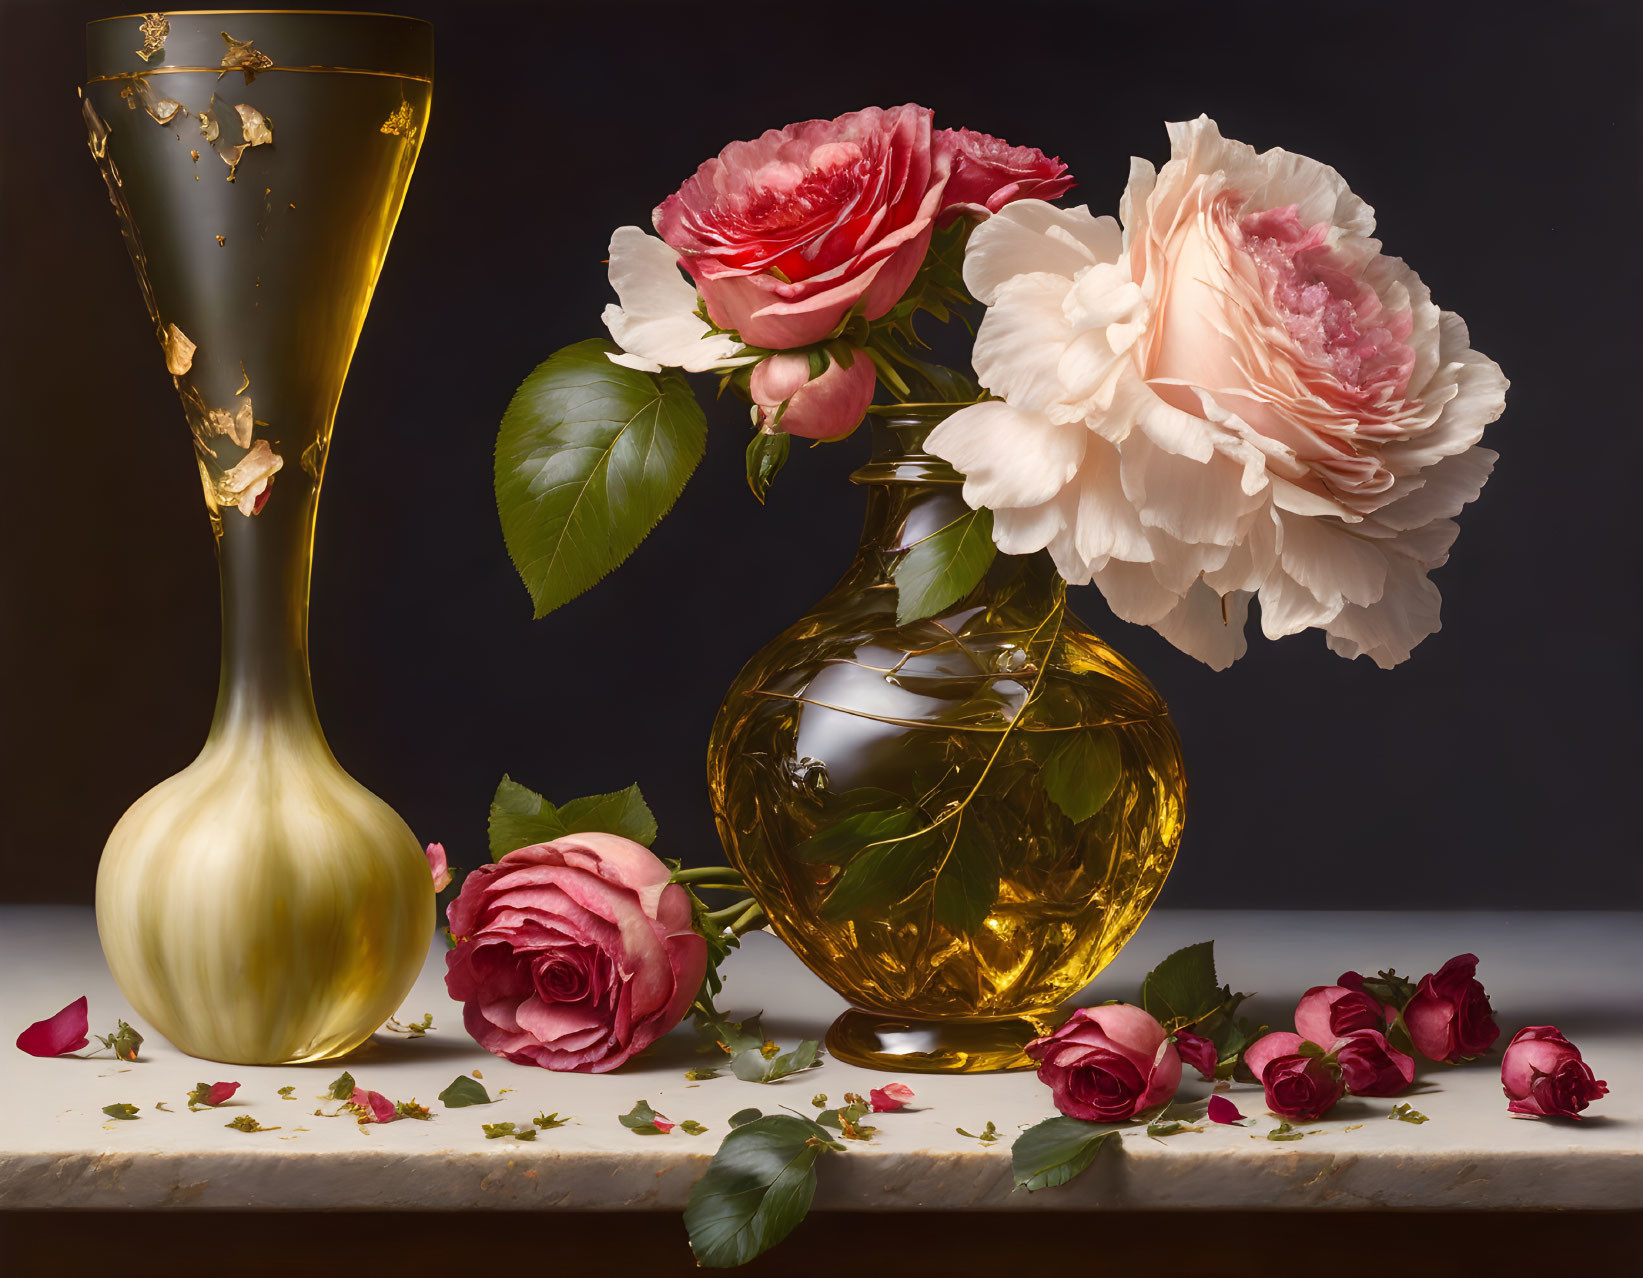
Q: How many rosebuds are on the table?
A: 6